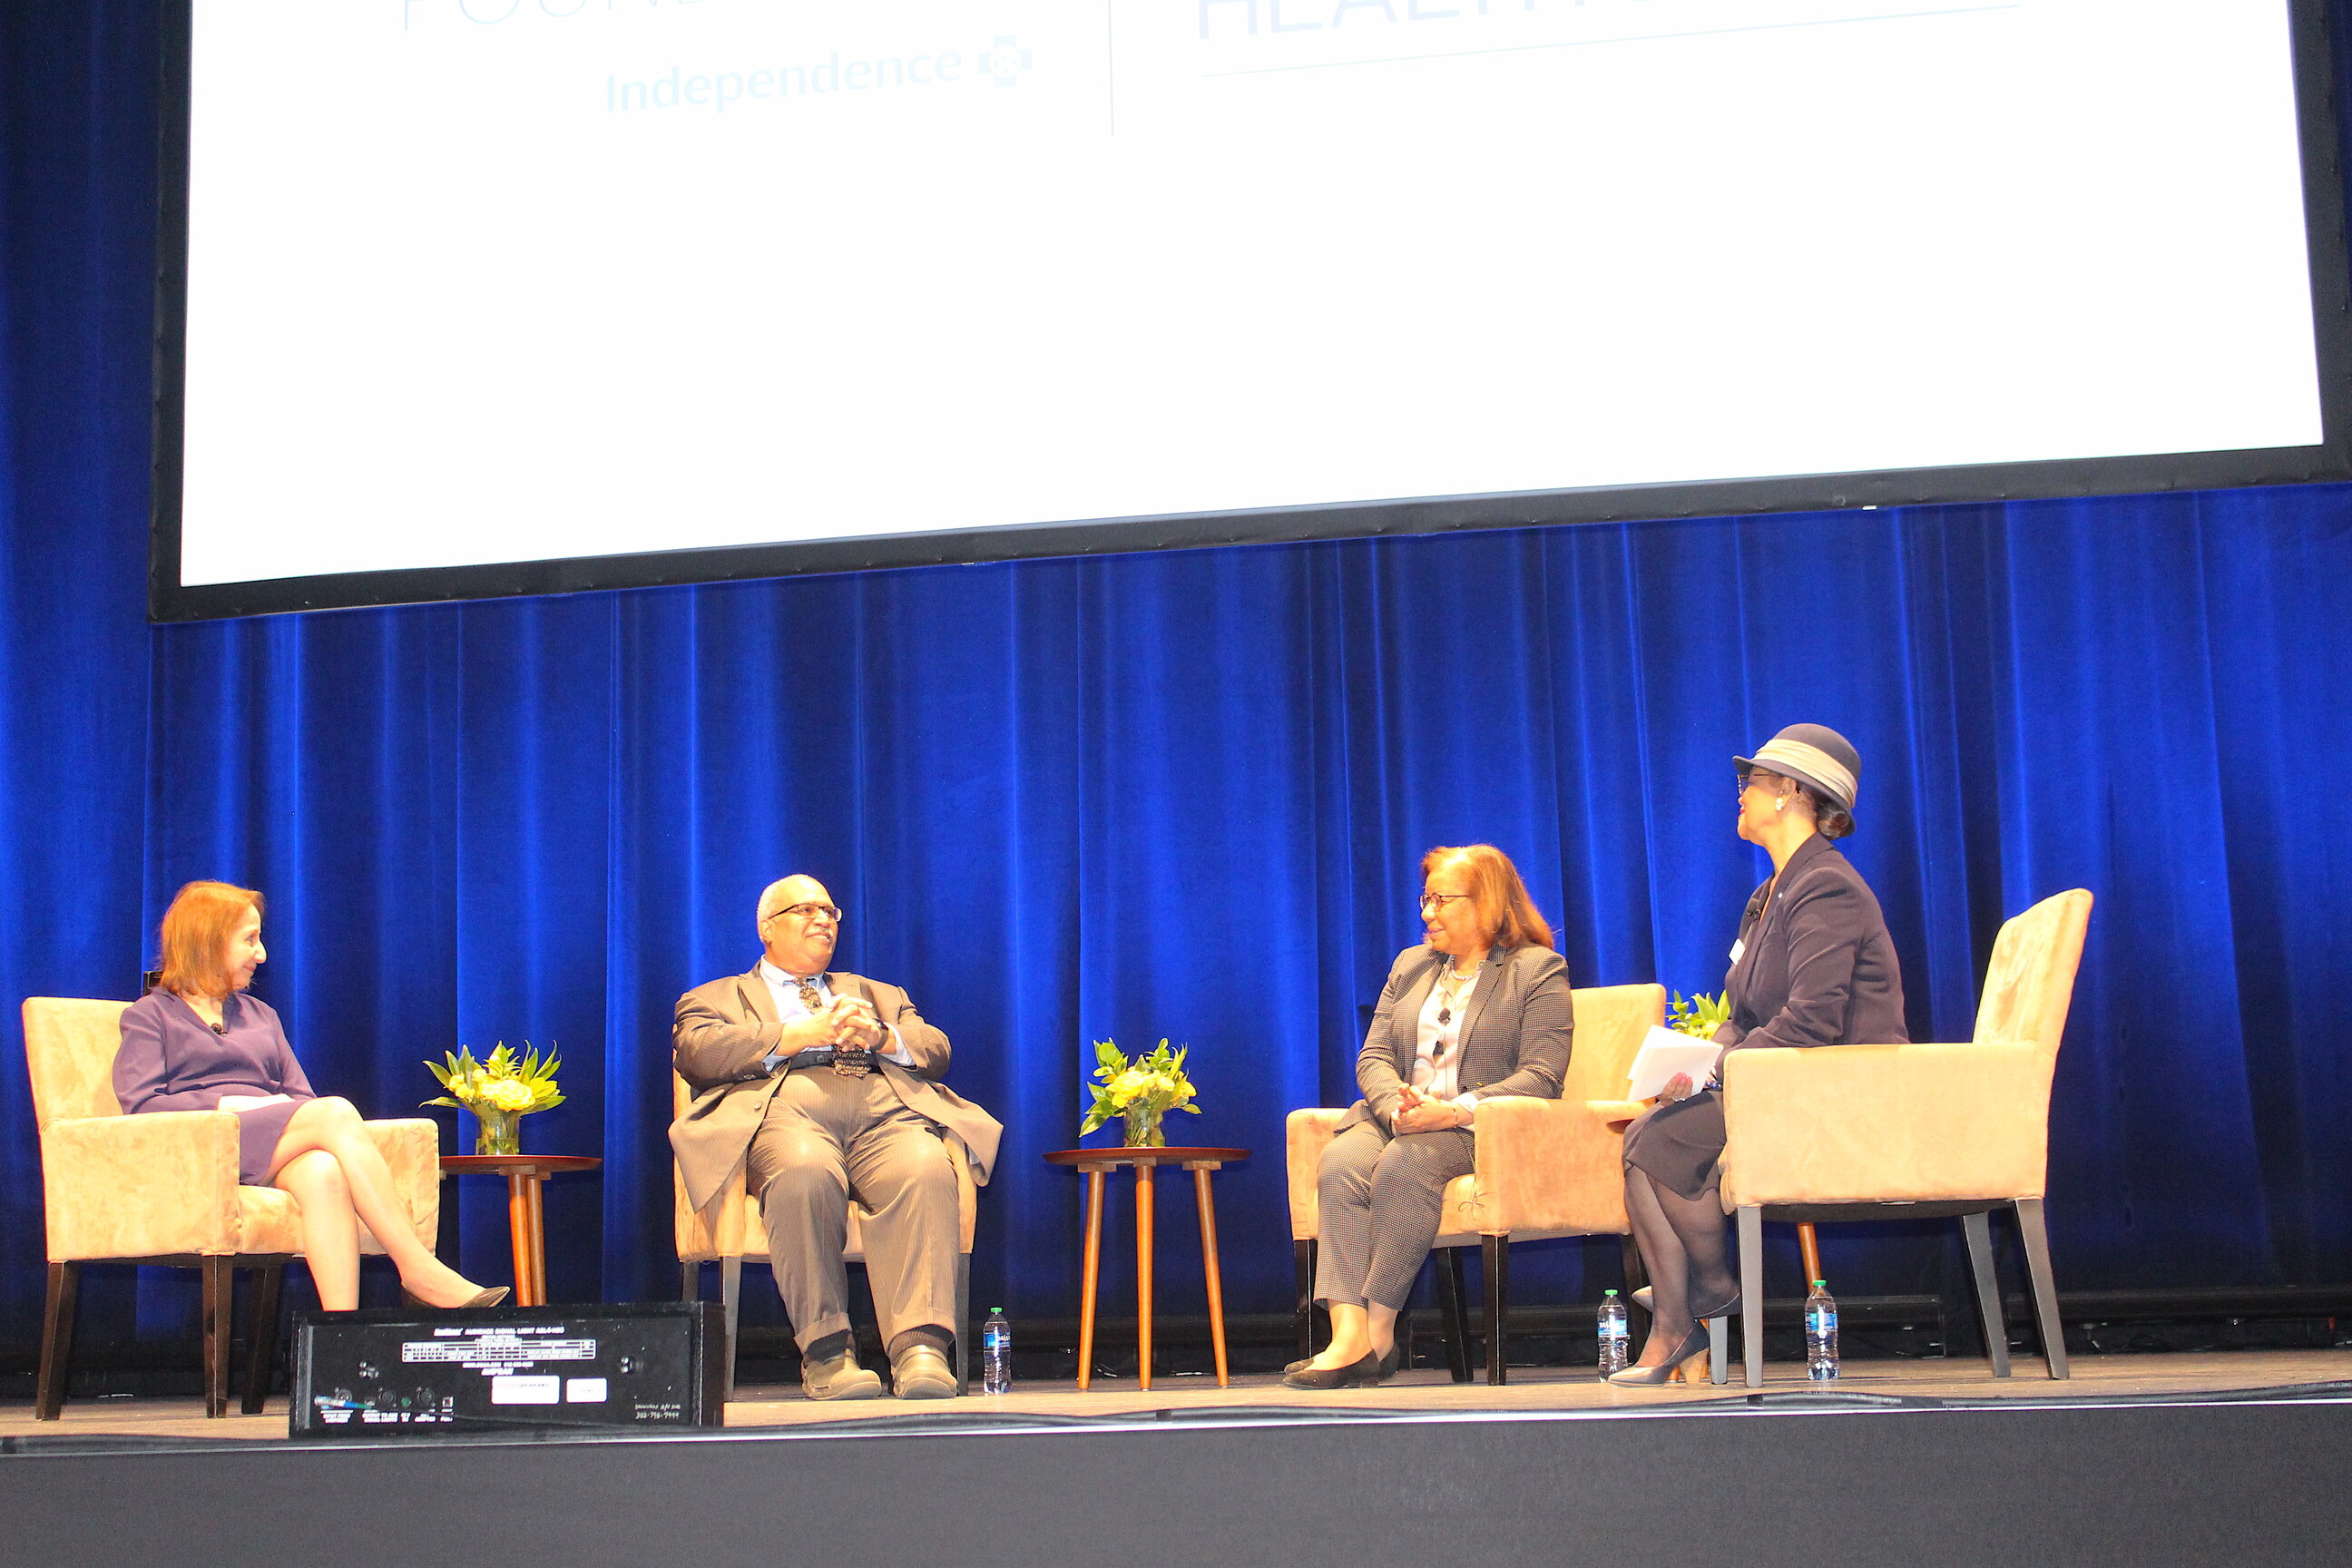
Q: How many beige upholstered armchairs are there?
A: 4